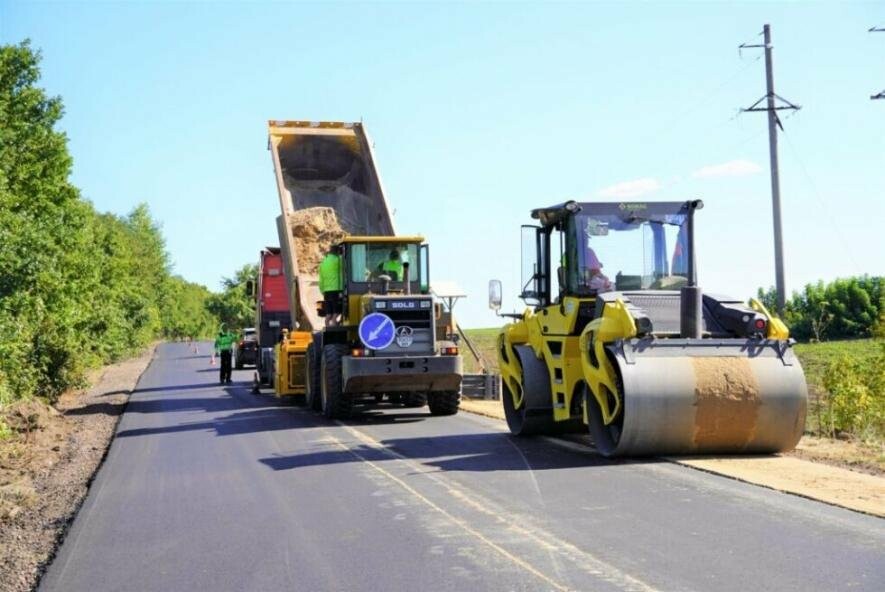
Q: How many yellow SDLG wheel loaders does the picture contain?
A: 1